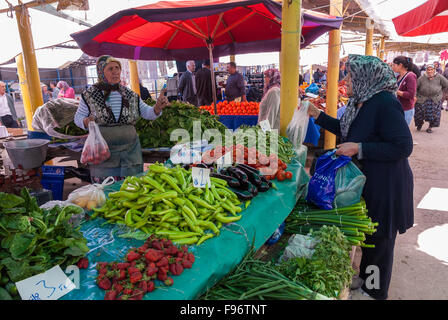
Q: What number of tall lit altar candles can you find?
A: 0